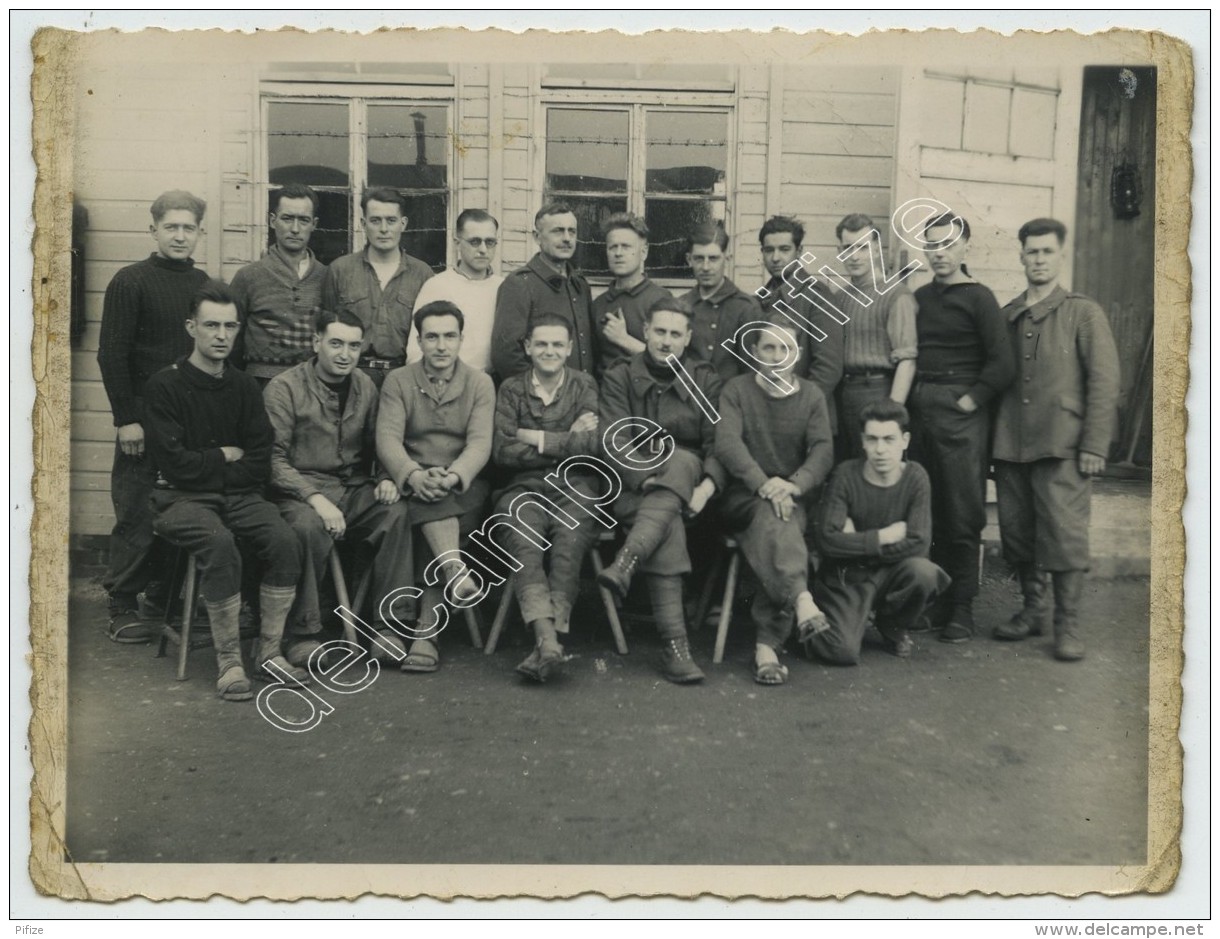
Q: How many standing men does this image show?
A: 11